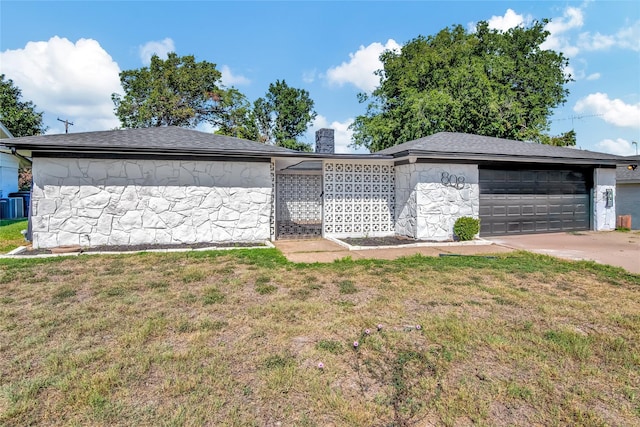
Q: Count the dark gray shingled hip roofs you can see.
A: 2